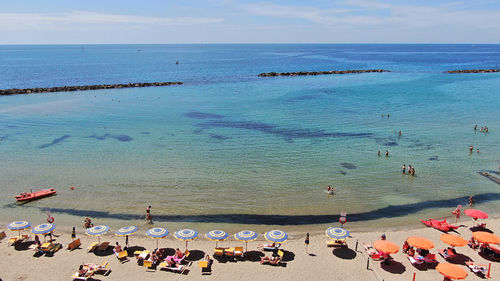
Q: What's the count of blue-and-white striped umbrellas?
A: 10